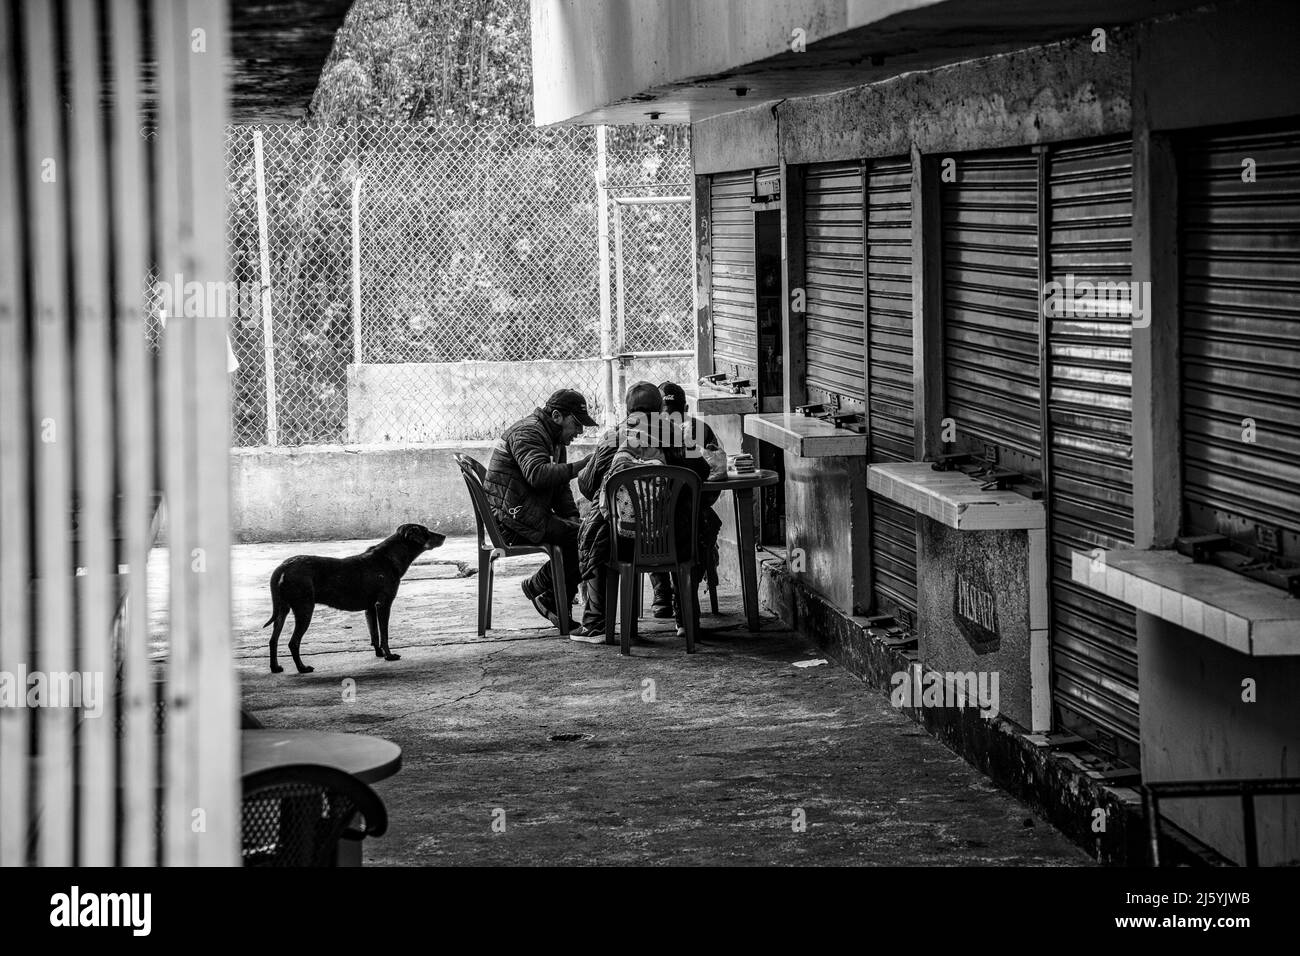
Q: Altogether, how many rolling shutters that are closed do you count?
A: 6